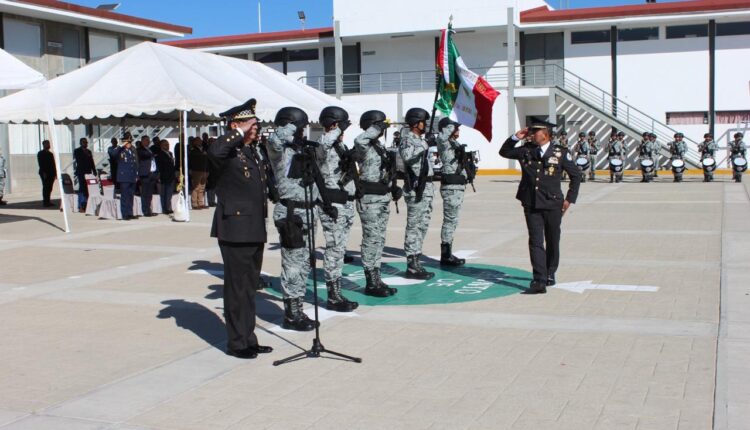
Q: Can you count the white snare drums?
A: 6